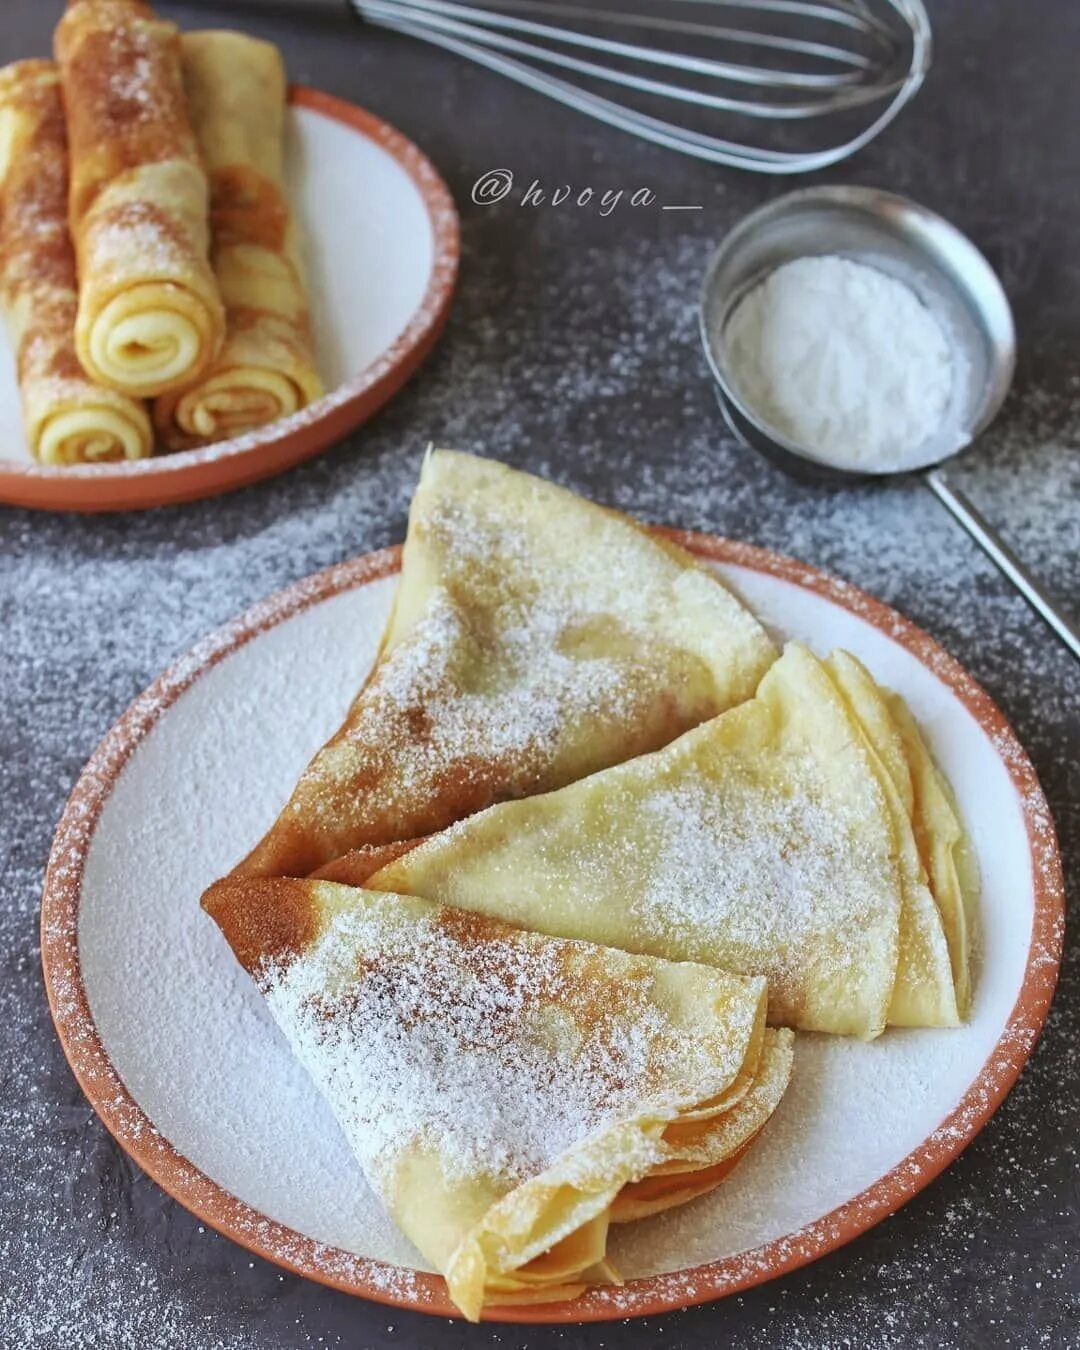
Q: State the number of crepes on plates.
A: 6